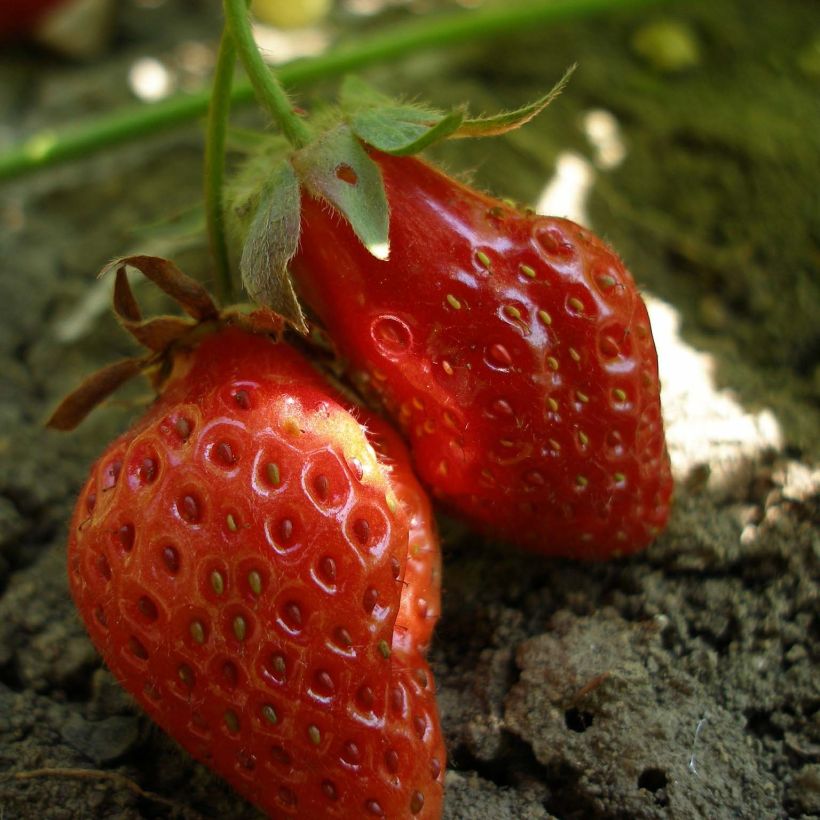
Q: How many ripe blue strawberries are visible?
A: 0